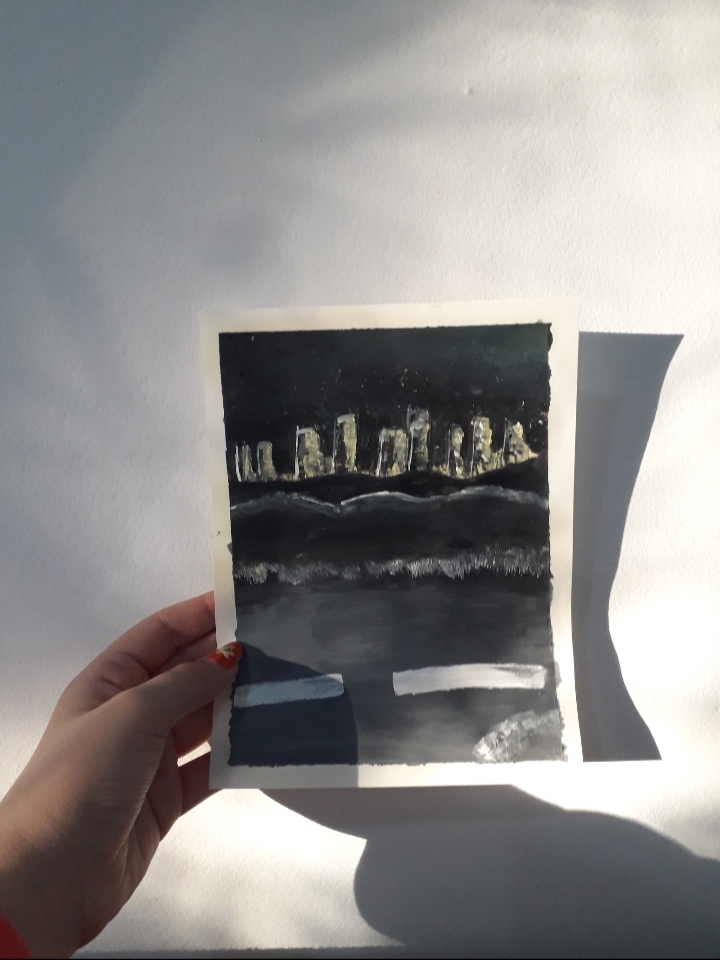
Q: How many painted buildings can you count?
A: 9